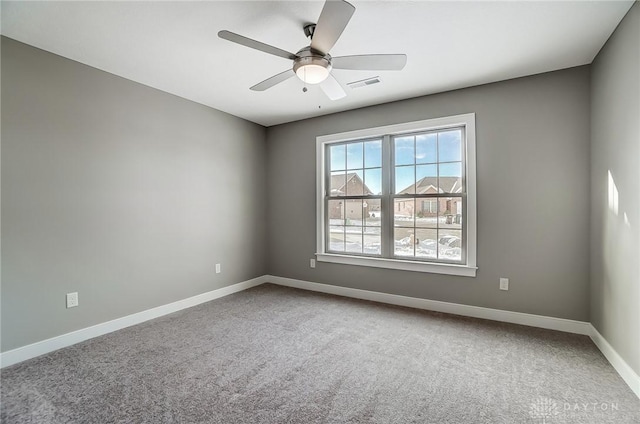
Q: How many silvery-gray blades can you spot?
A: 5